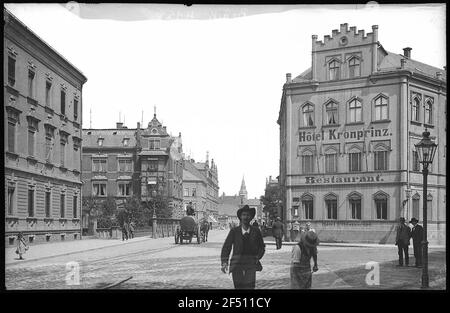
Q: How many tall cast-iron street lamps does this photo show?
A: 1